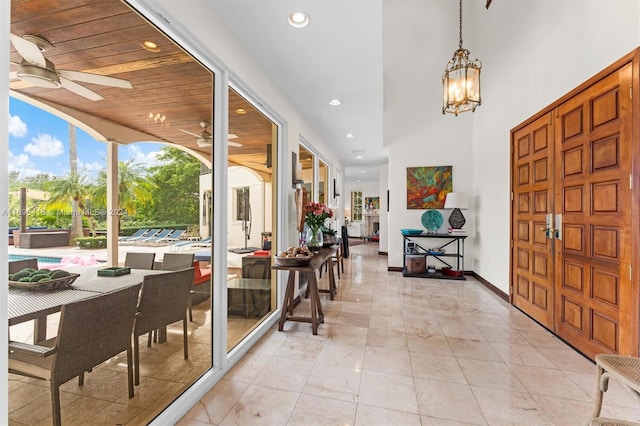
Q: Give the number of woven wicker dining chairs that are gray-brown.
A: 5